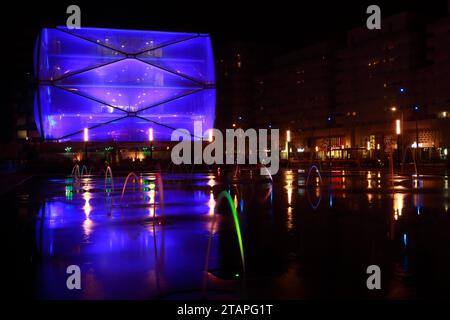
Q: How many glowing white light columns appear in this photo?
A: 5